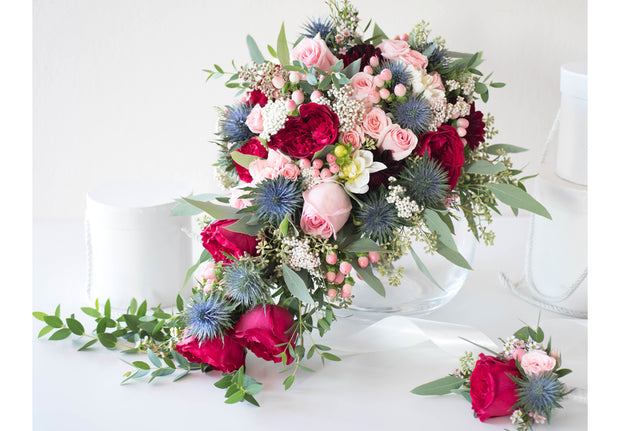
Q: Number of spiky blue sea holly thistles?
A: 11